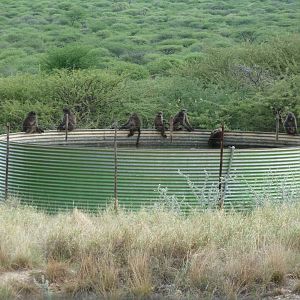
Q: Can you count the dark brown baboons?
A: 7